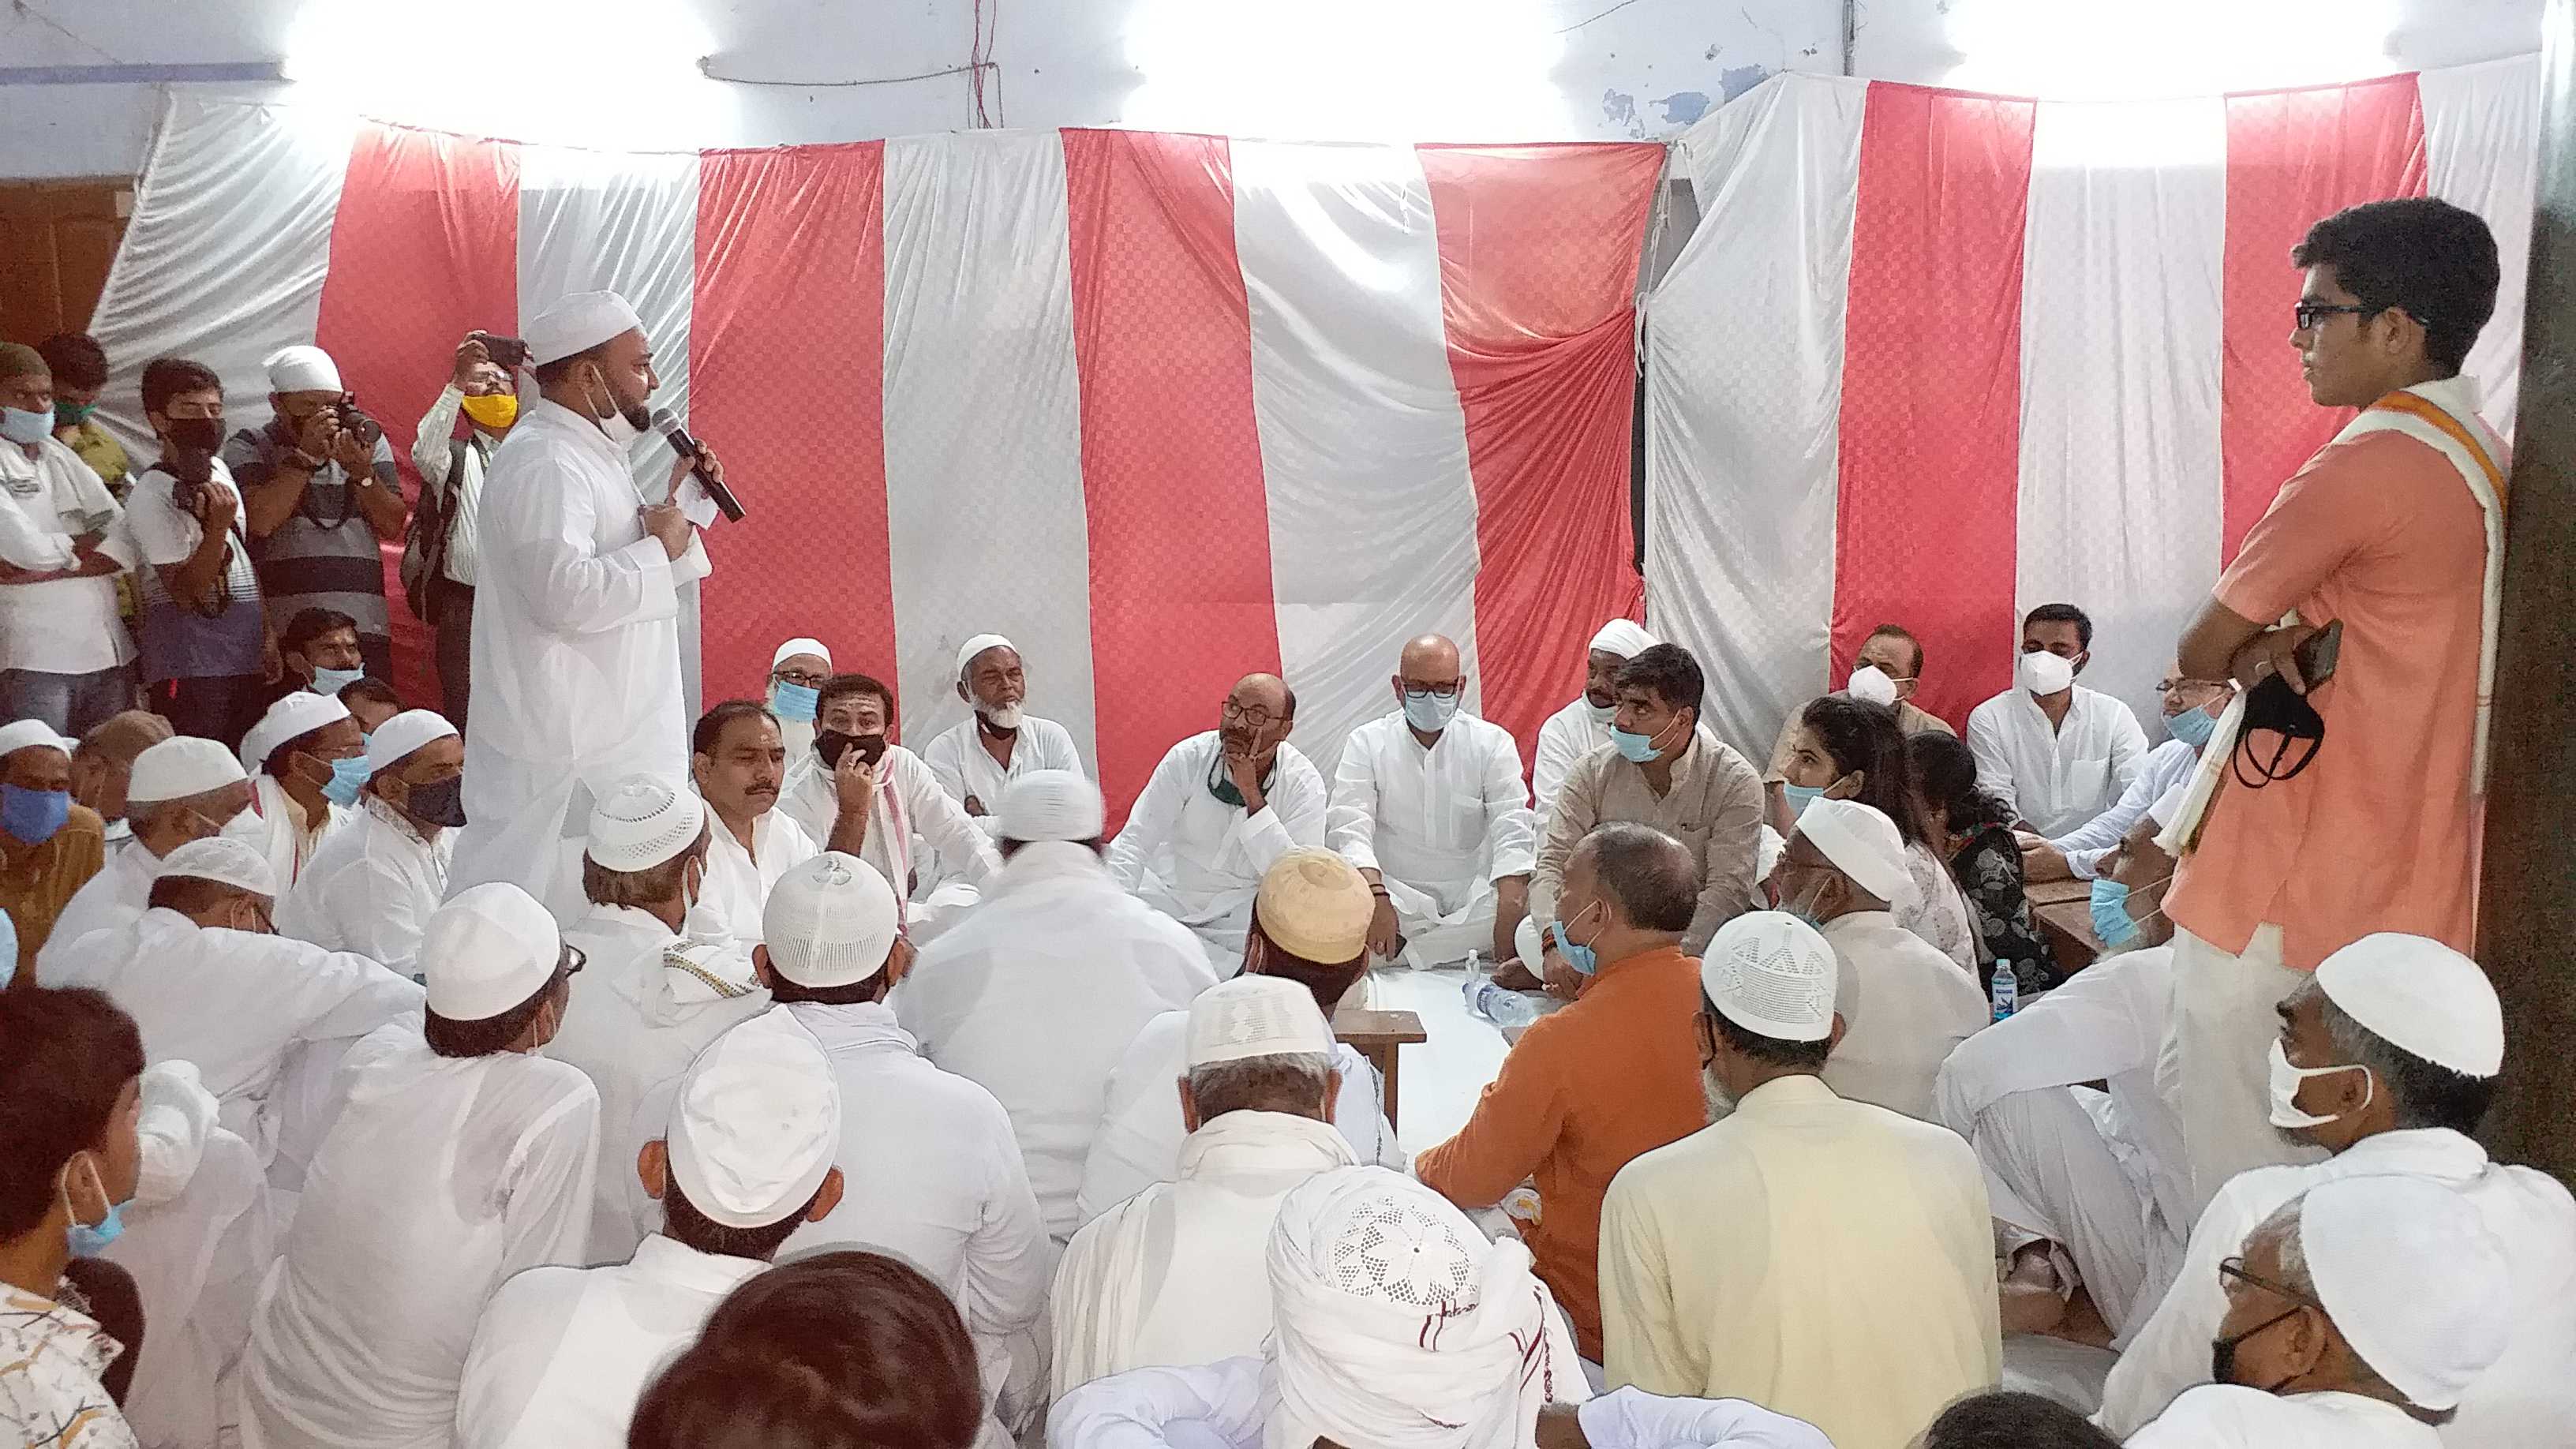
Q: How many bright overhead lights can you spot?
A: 3